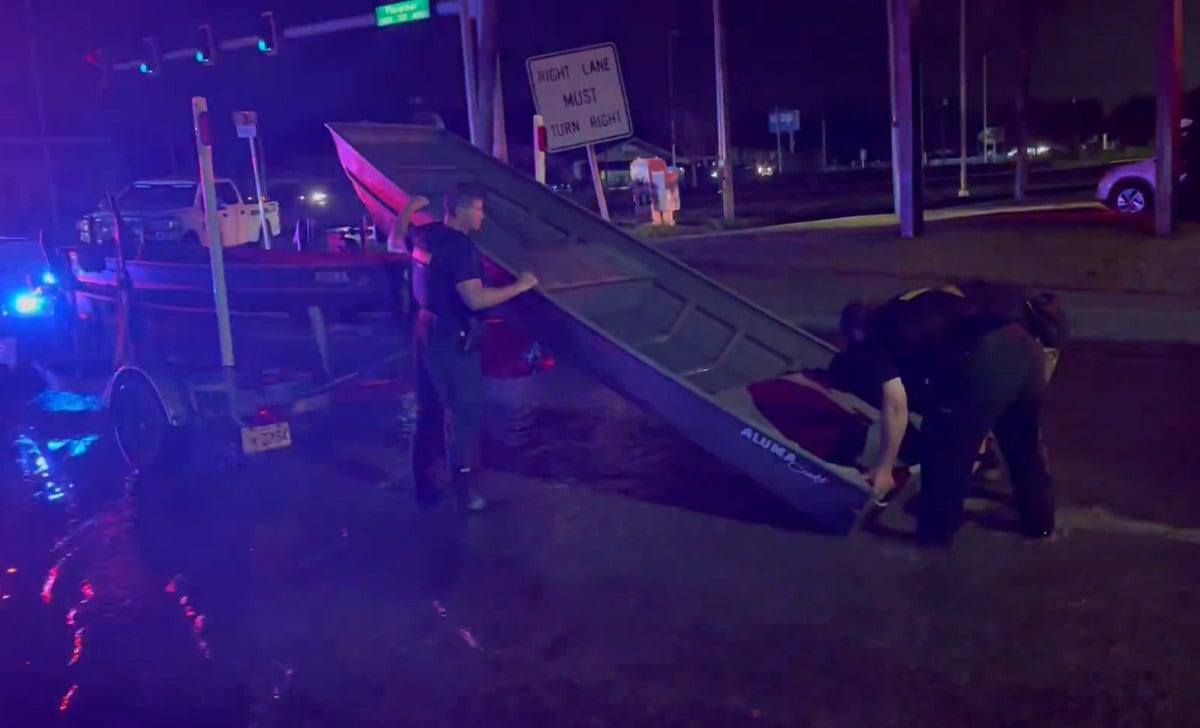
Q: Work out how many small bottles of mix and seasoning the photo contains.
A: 0